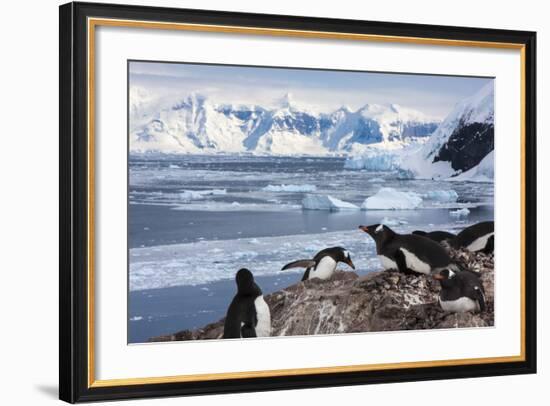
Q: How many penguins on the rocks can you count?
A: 6